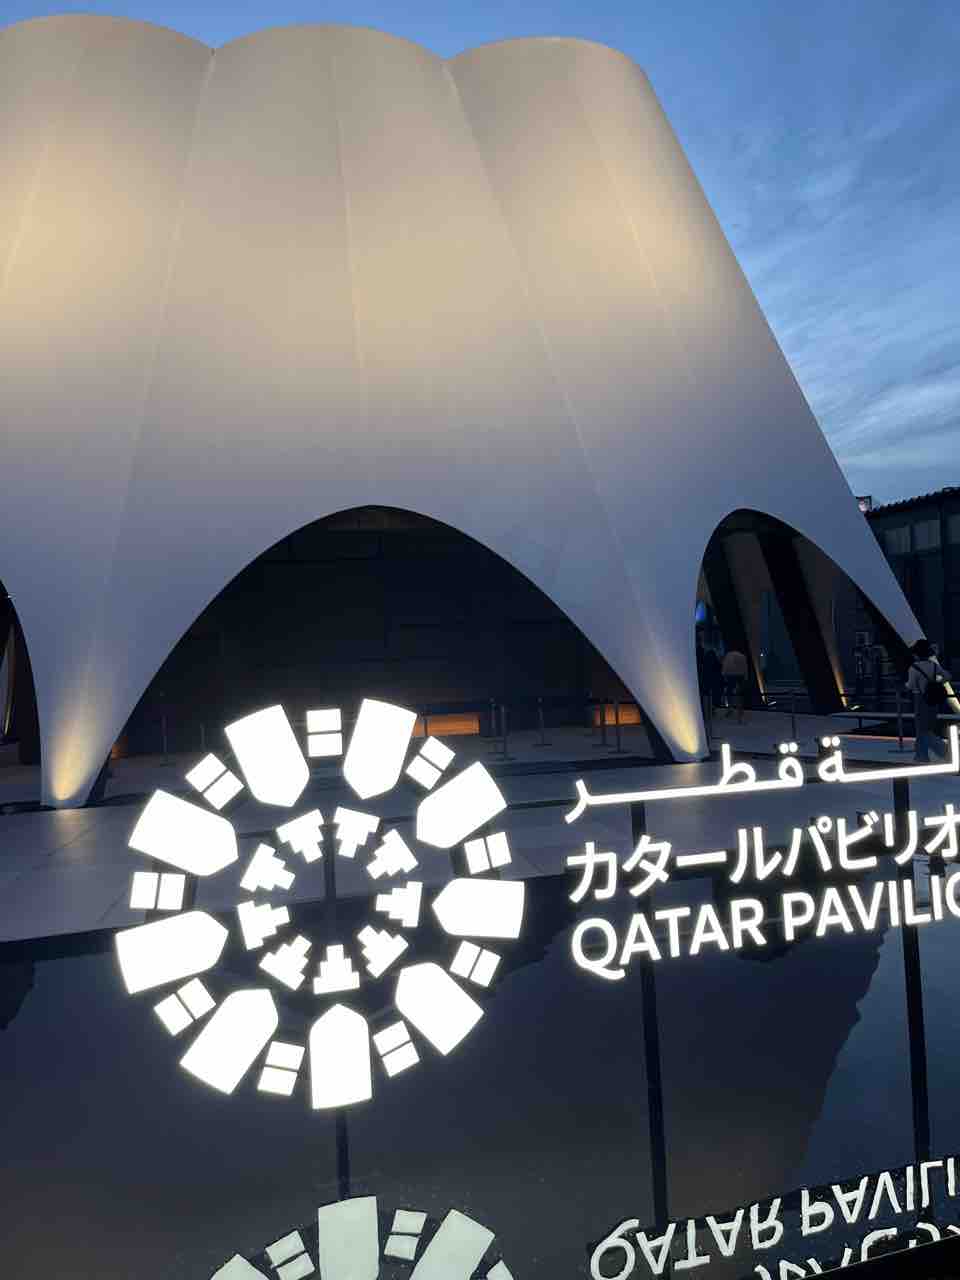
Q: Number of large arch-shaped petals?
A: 9